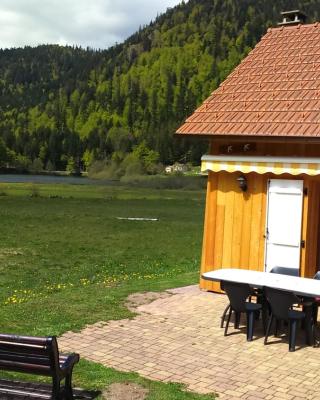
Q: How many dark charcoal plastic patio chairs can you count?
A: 4